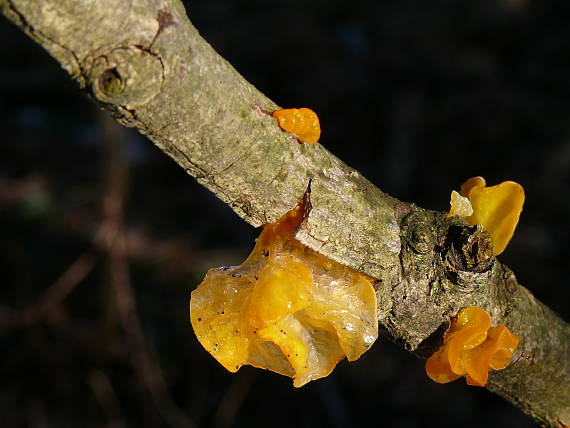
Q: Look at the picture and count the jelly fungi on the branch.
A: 4